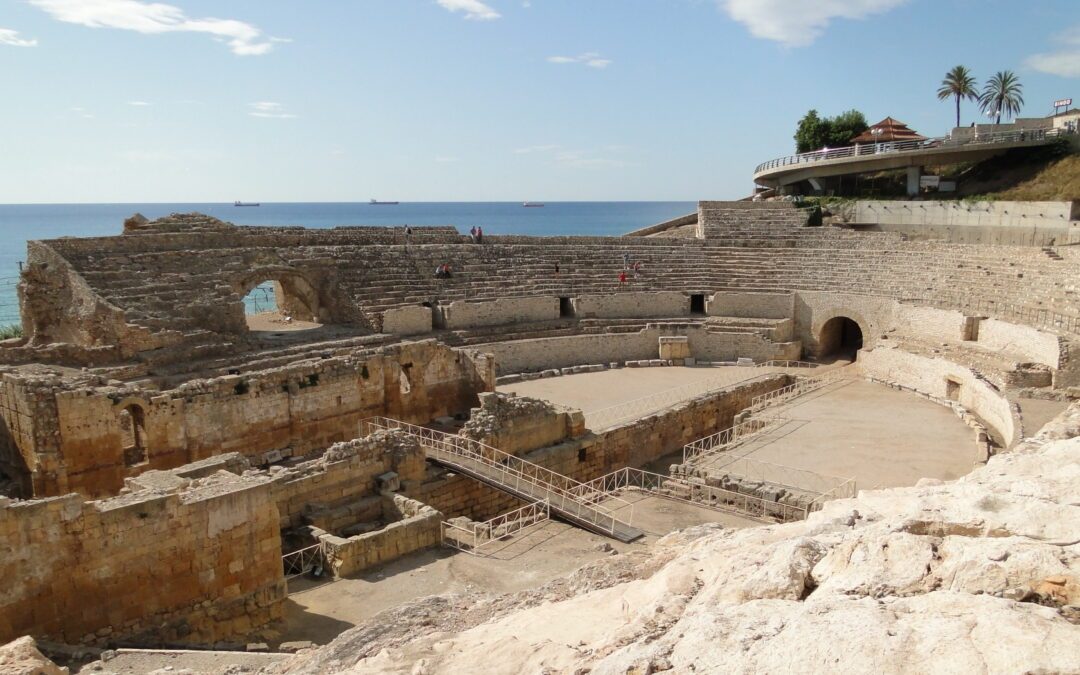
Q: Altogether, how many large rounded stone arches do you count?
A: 2